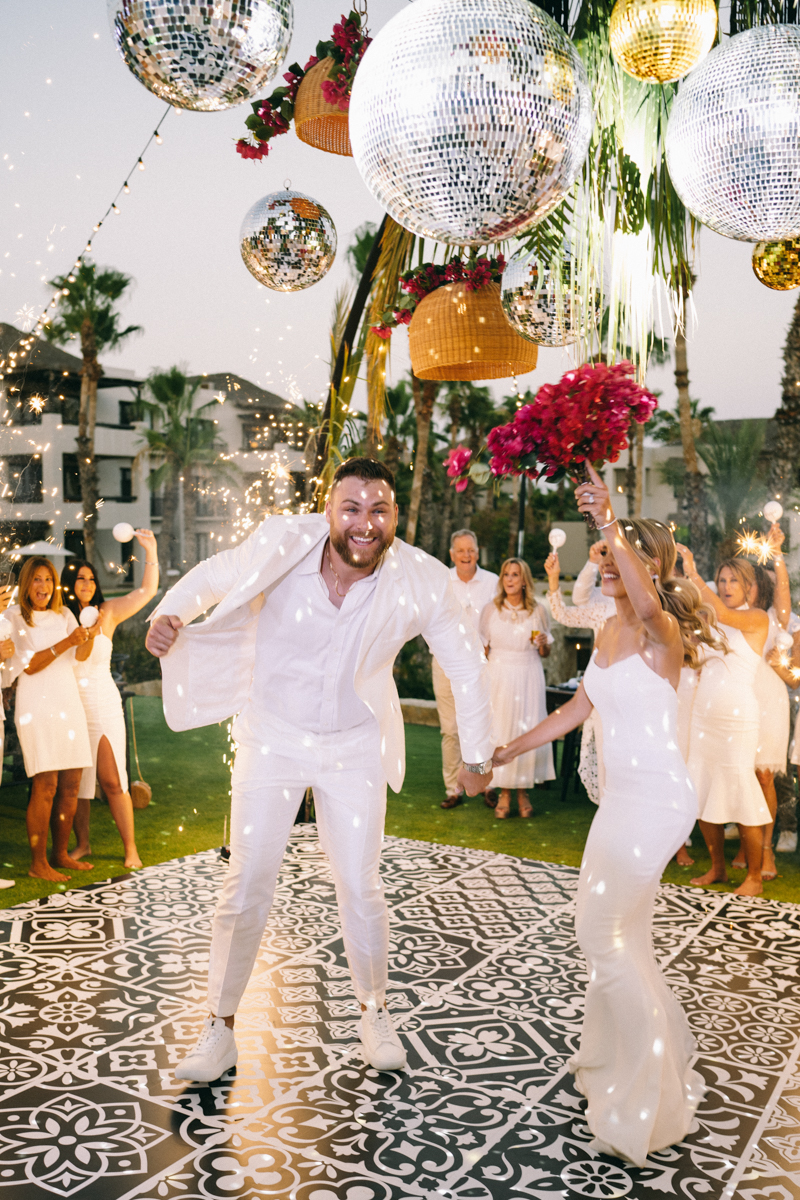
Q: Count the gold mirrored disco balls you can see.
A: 2